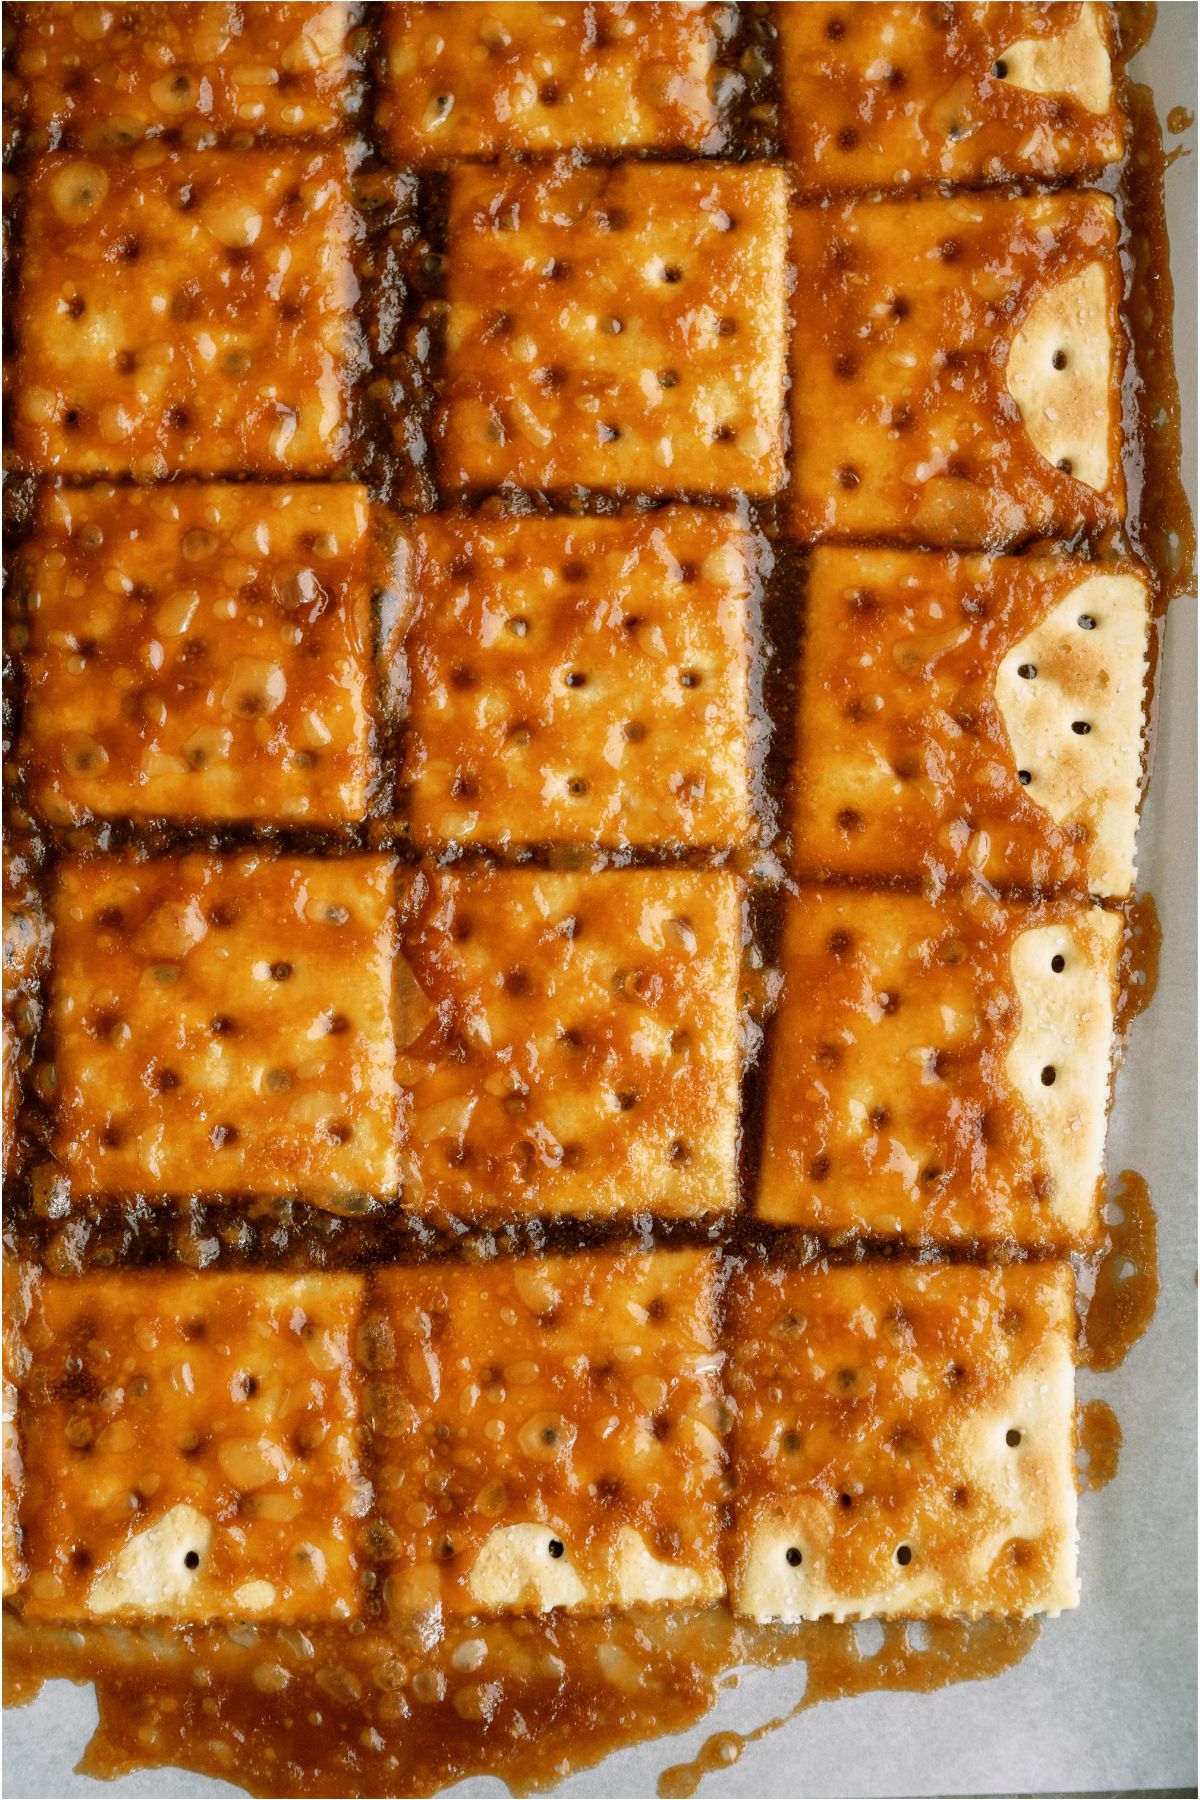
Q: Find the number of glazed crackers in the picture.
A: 15